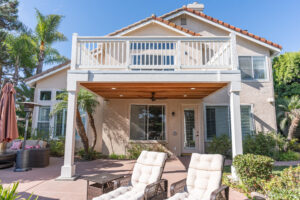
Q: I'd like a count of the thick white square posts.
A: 2